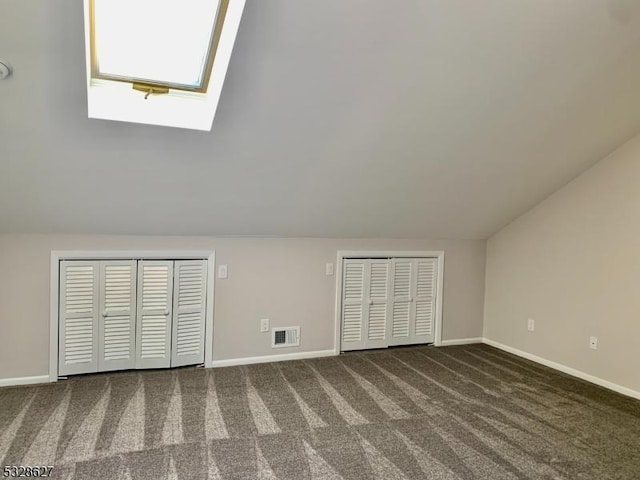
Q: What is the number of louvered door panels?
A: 8